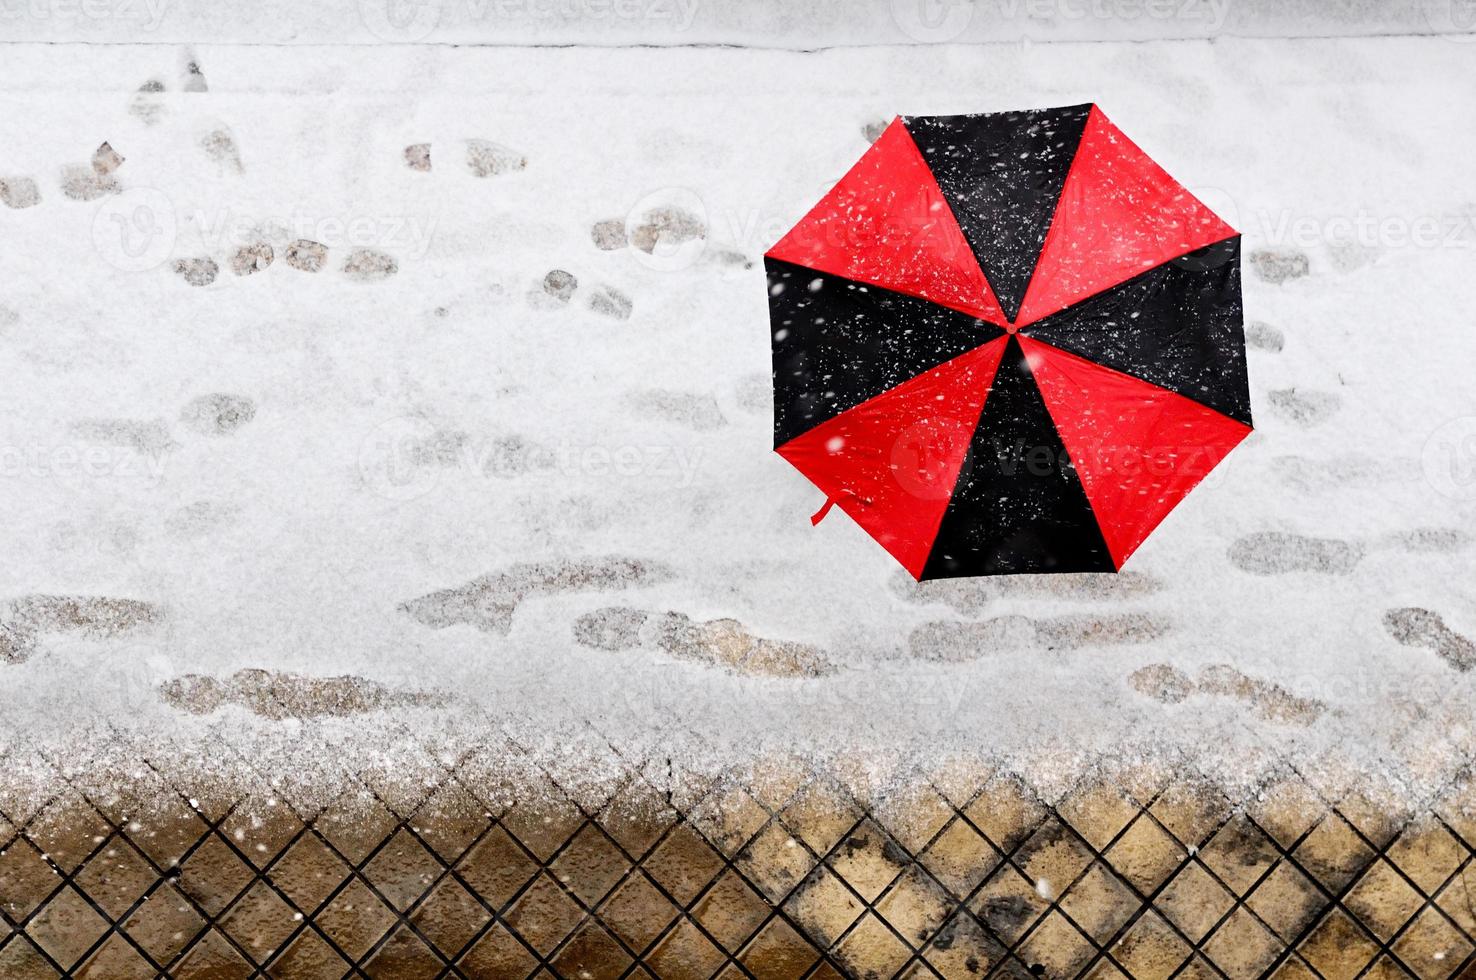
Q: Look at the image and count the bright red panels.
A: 4